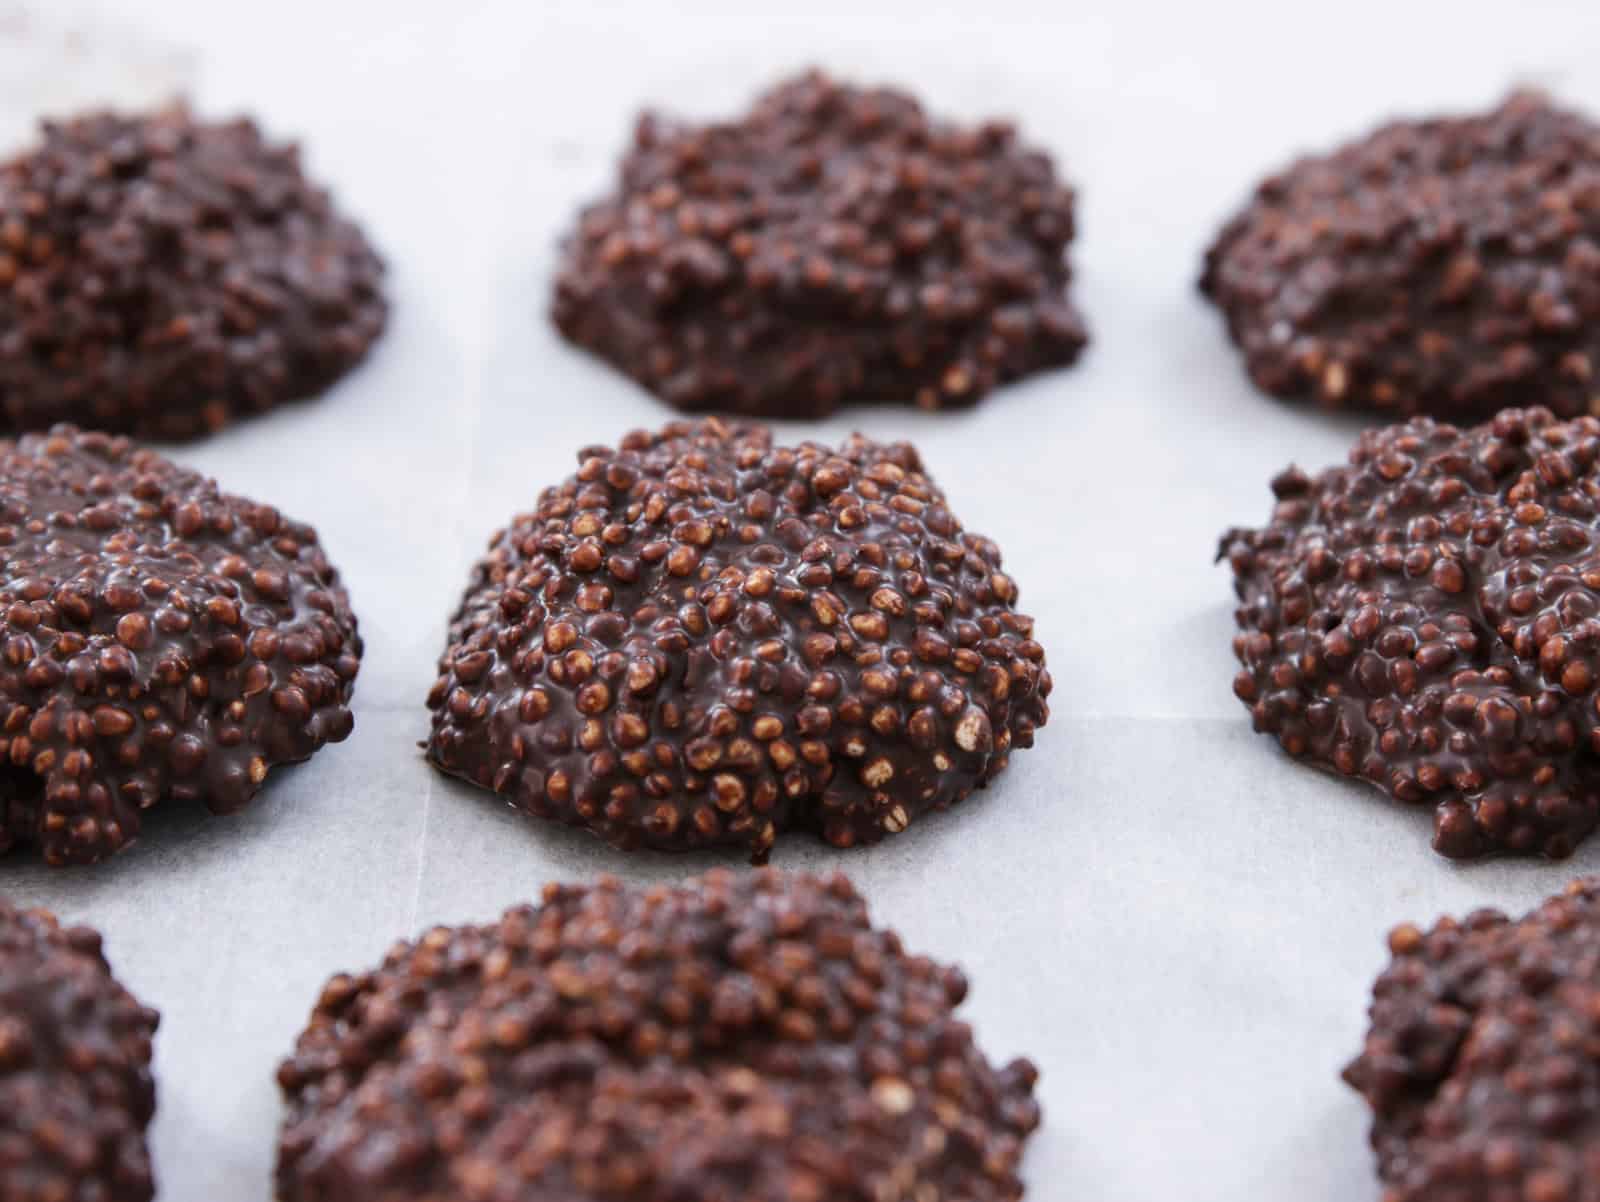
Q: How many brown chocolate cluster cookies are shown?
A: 9